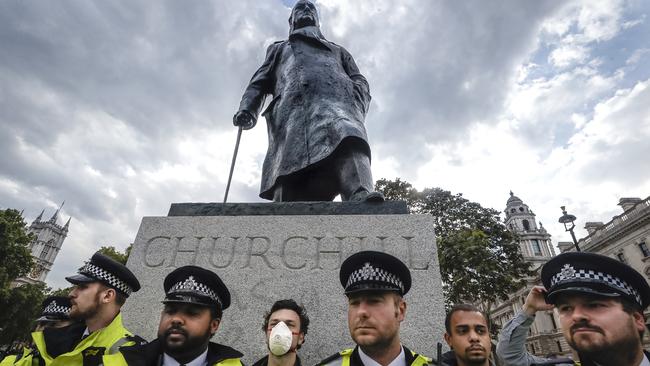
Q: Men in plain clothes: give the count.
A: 2